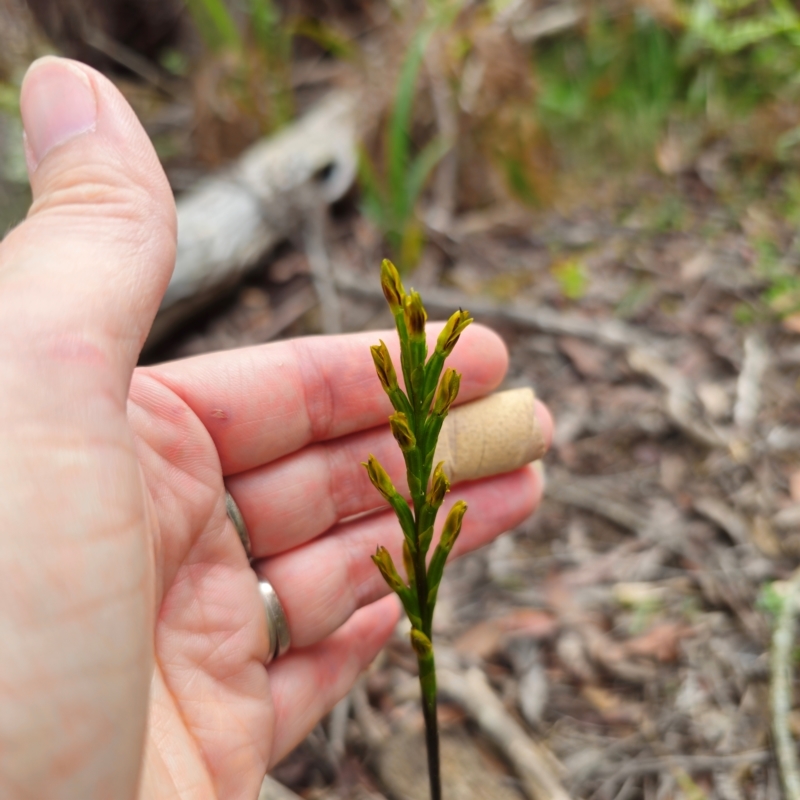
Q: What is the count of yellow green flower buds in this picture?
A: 12